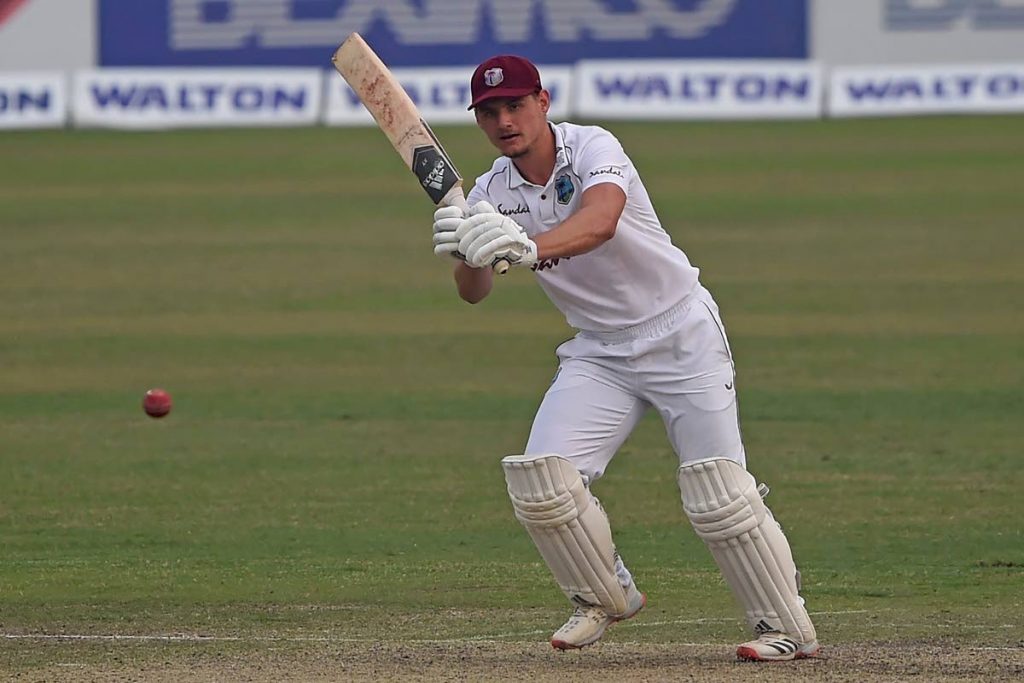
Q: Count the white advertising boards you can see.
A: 5